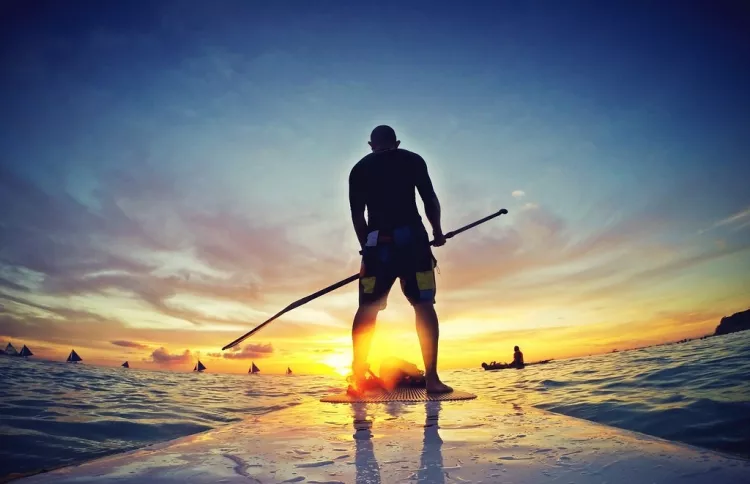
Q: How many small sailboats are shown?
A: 7